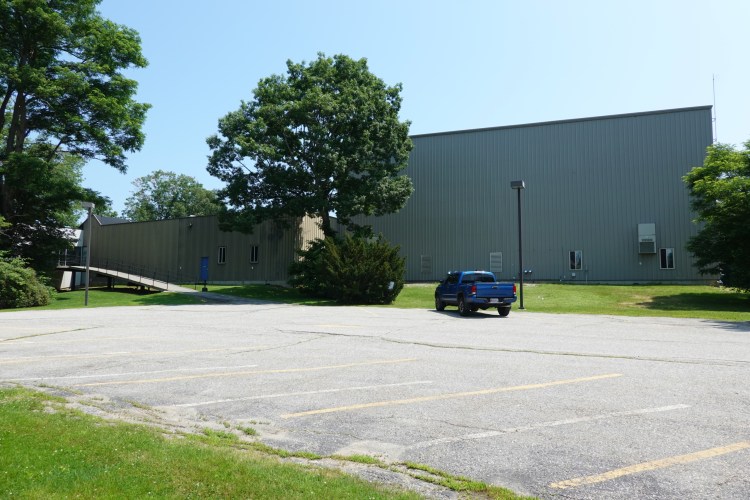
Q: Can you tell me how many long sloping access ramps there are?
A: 1